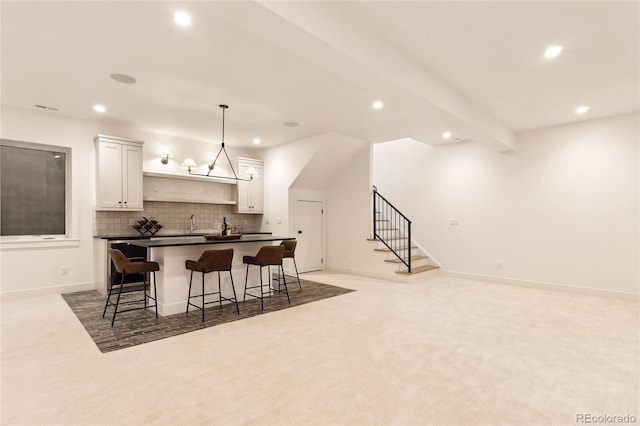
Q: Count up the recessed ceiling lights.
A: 7